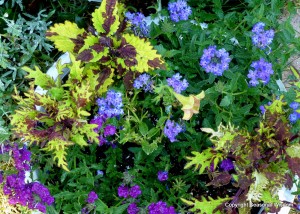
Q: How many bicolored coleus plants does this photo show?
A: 3